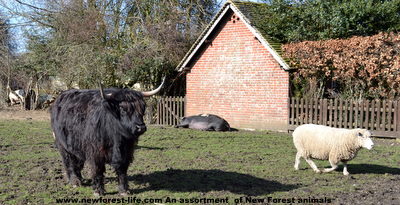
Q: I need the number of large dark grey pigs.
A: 1